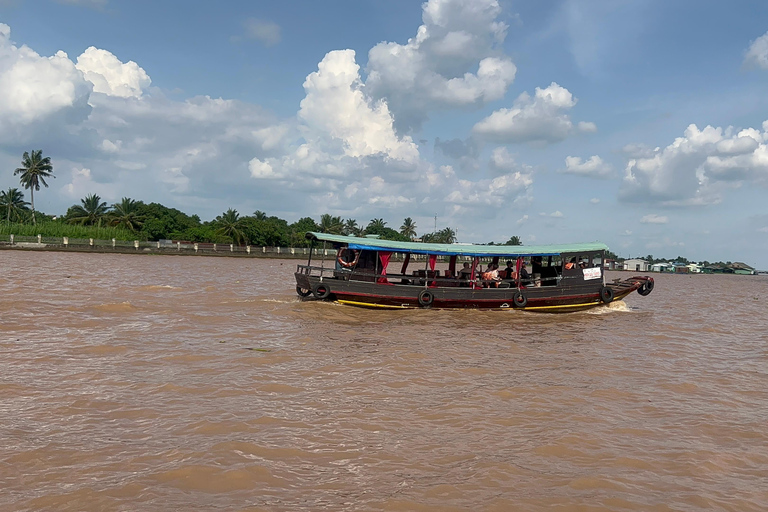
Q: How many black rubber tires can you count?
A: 7